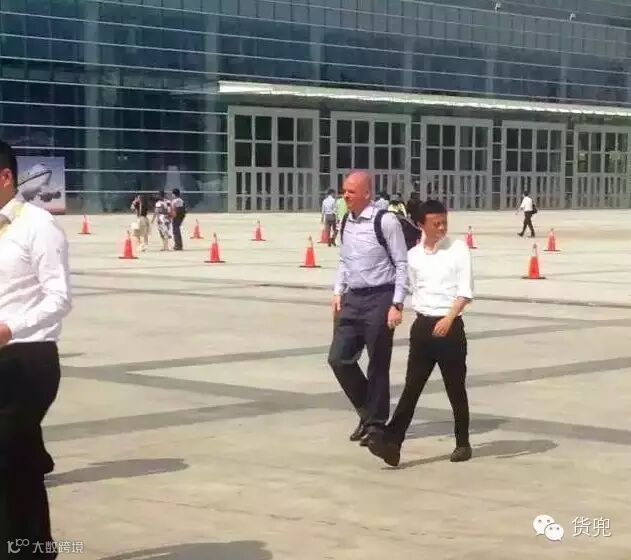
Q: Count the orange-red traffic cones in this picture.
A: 10